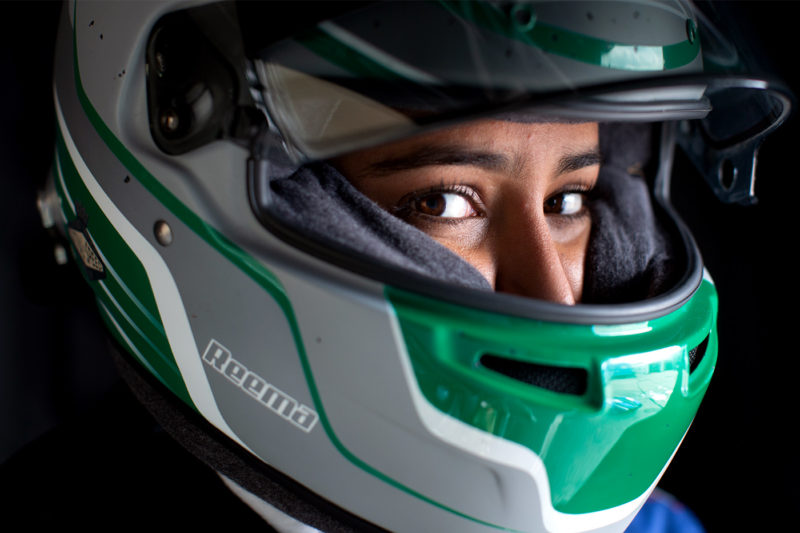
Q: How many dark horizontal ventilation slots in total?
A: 2